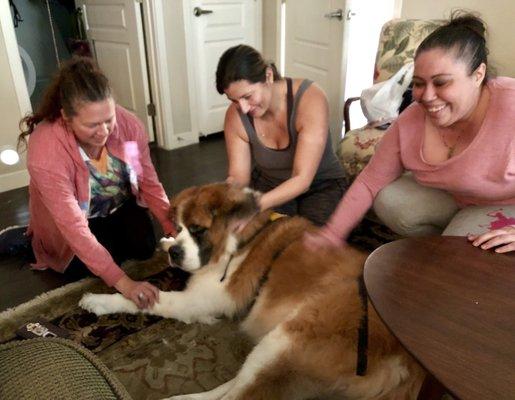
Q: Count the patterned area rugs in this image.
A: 1